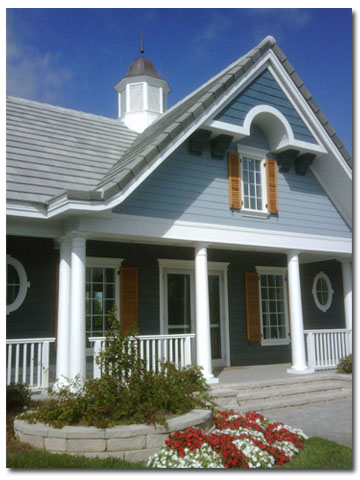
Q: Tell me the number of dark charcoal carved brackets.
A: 4